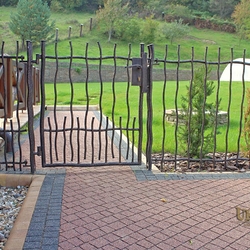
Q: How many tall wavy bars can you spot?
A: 15